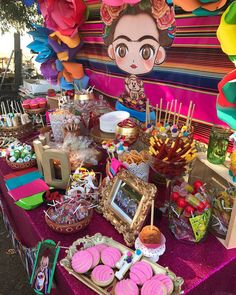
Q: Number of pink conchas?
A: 9